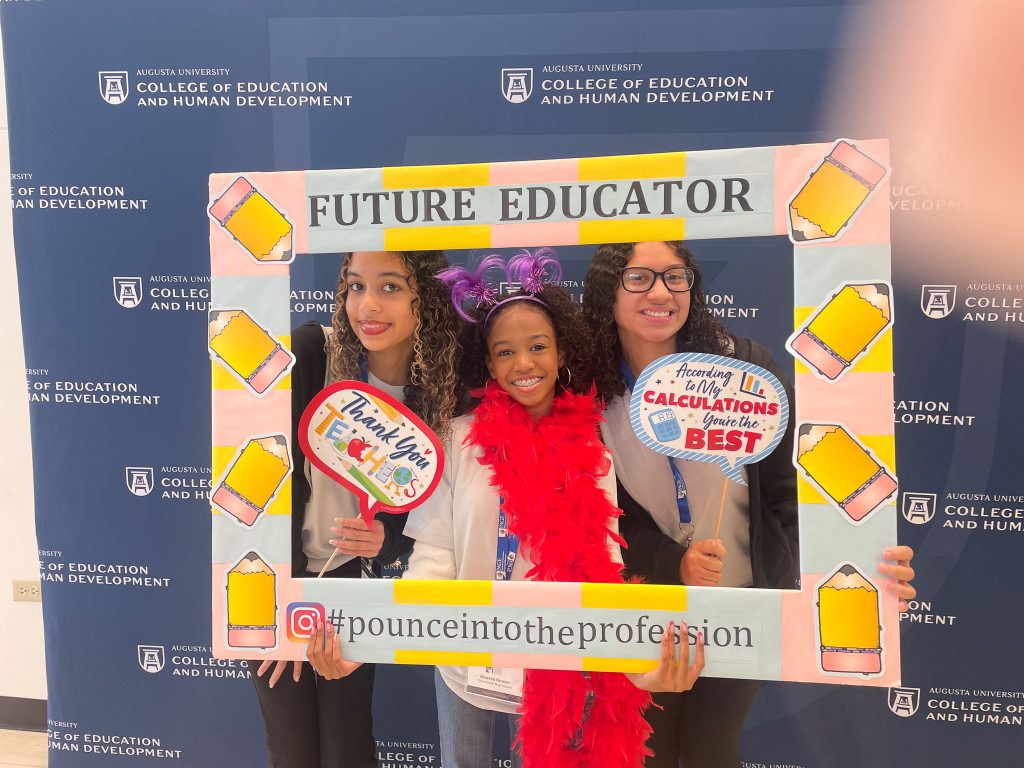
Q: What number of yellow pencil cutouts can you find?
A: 8